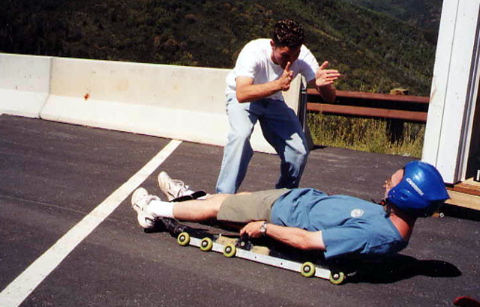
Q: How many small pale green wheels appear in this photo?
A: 5